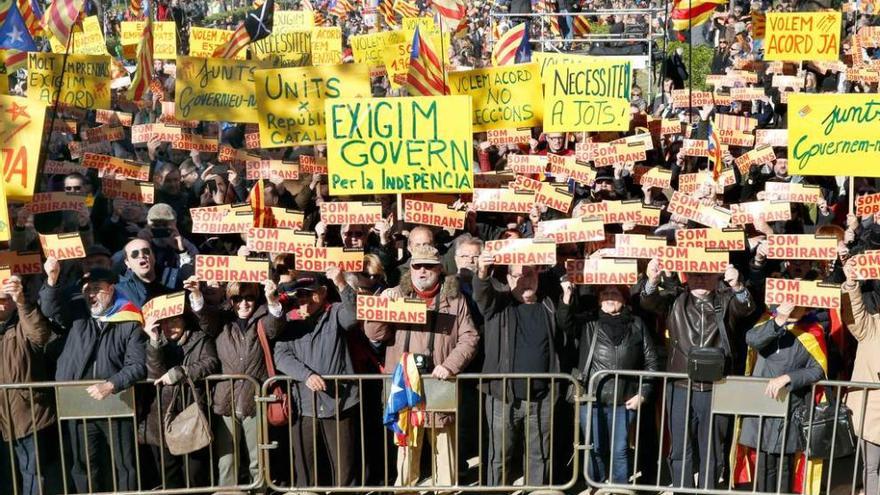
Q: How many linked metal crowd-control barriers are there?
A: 3